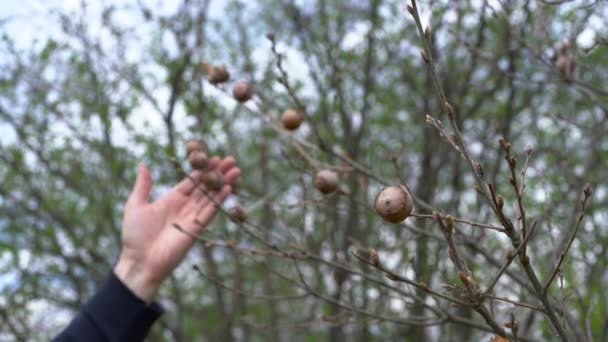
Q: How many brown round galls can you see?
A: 9